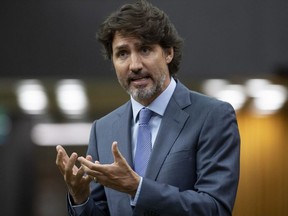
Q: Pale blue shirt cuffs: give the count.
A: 2